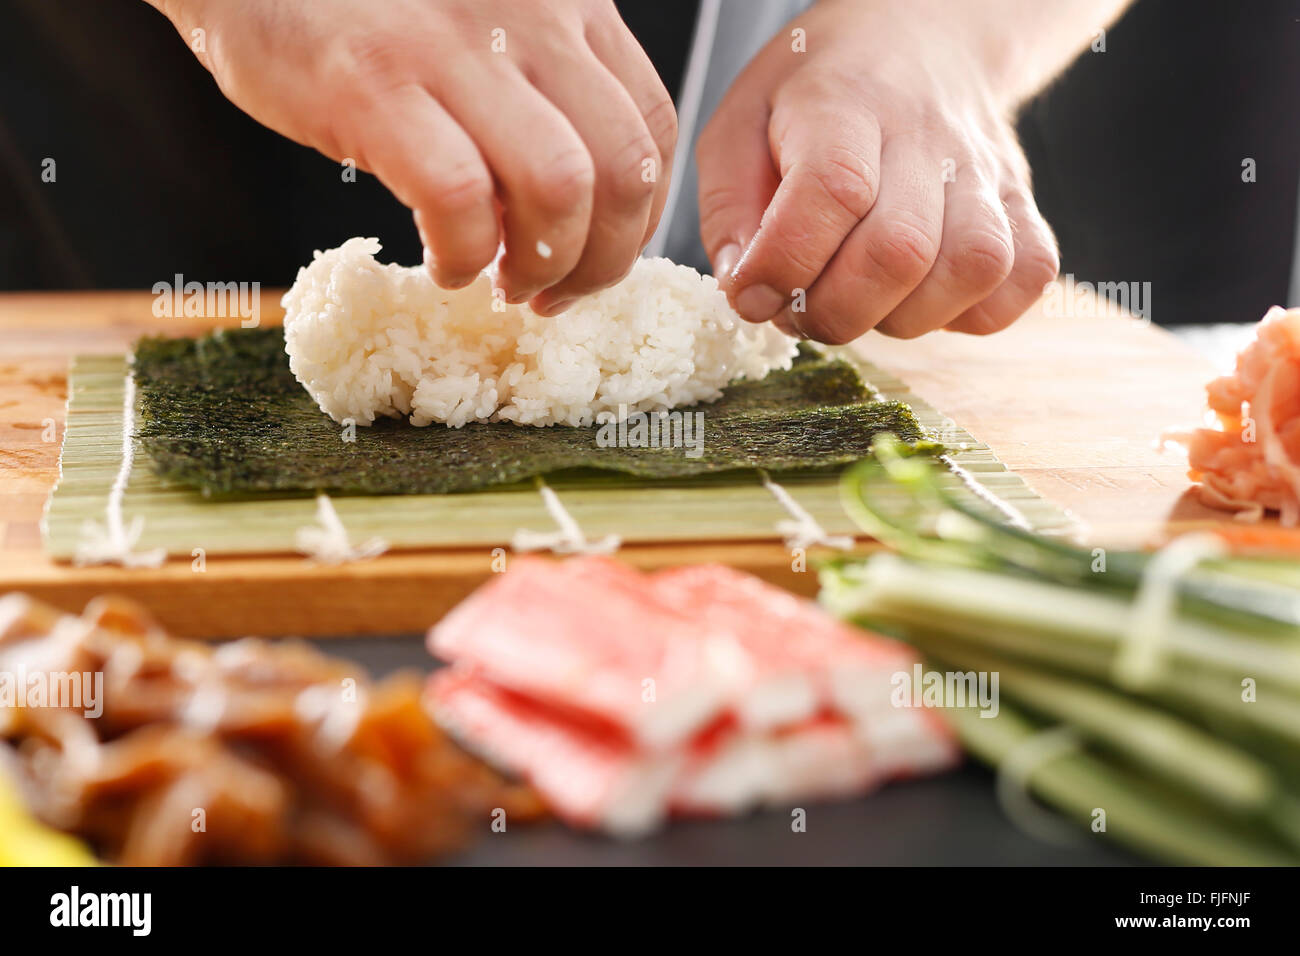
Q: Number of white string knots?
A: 4